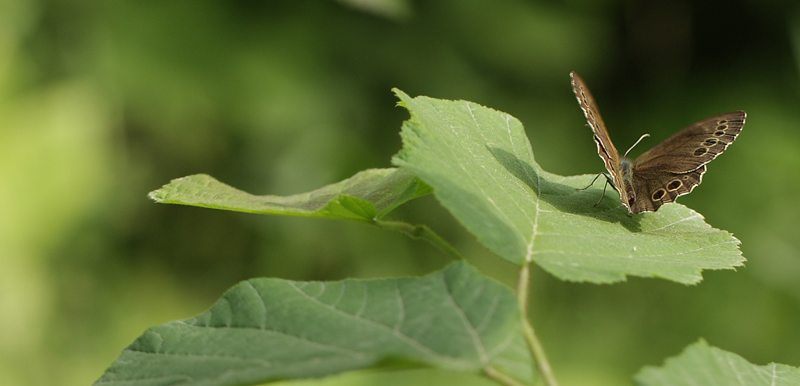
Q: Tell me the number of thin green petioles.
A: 3